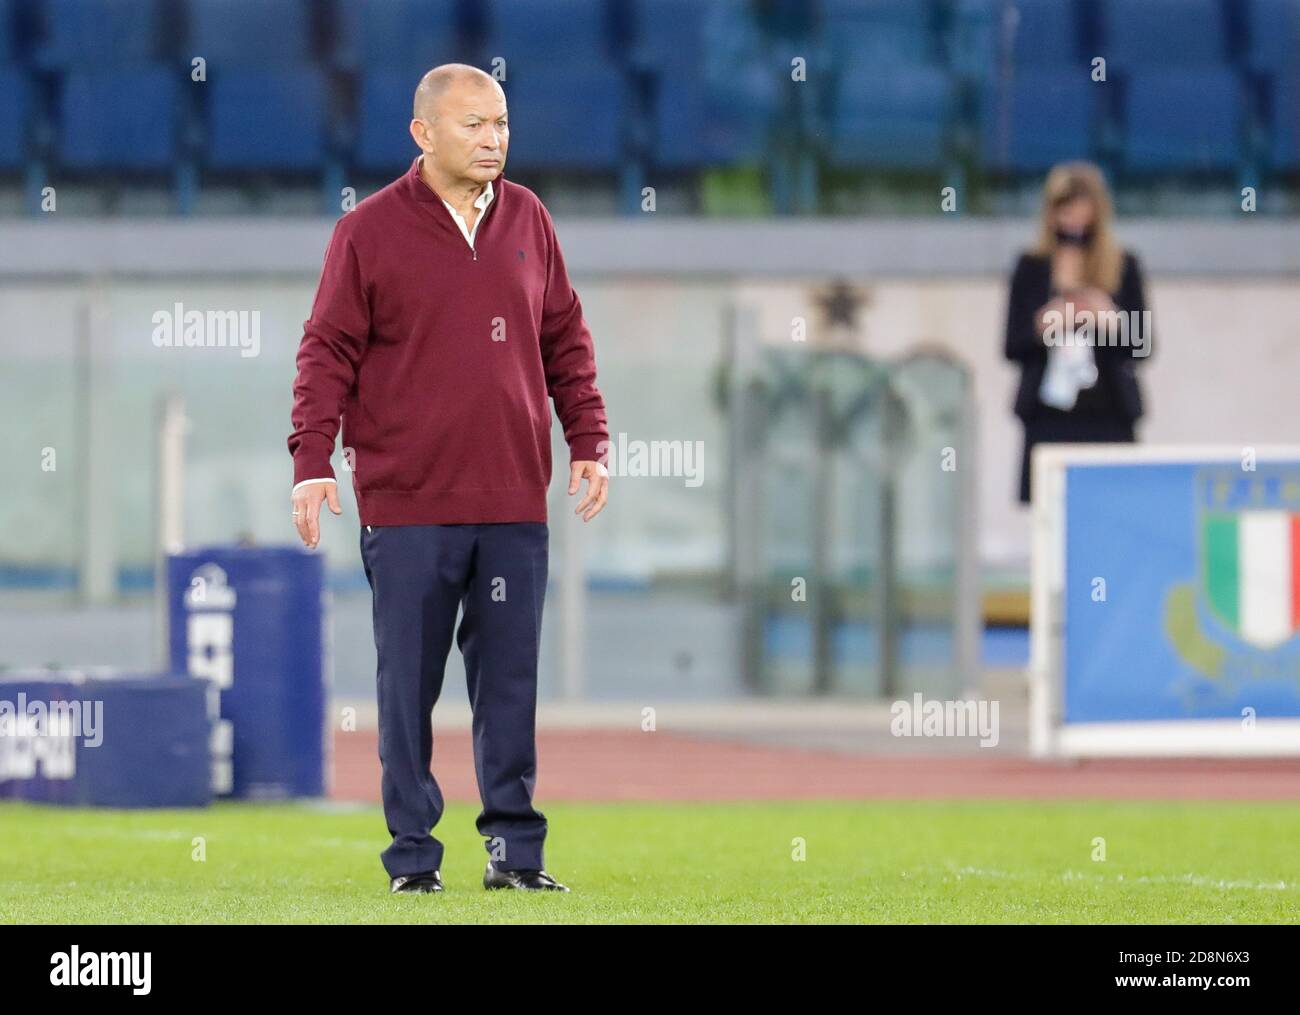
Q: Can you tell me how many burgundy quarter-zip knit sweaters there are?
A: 1